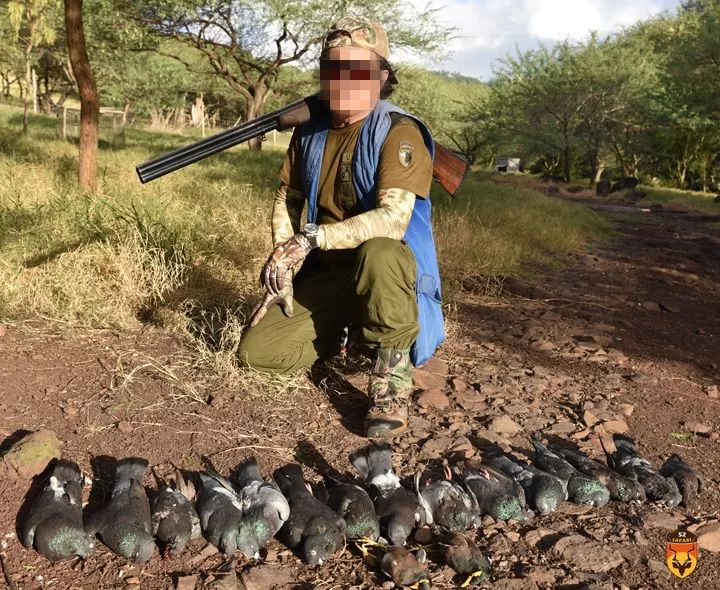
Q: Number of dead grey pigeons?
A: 15